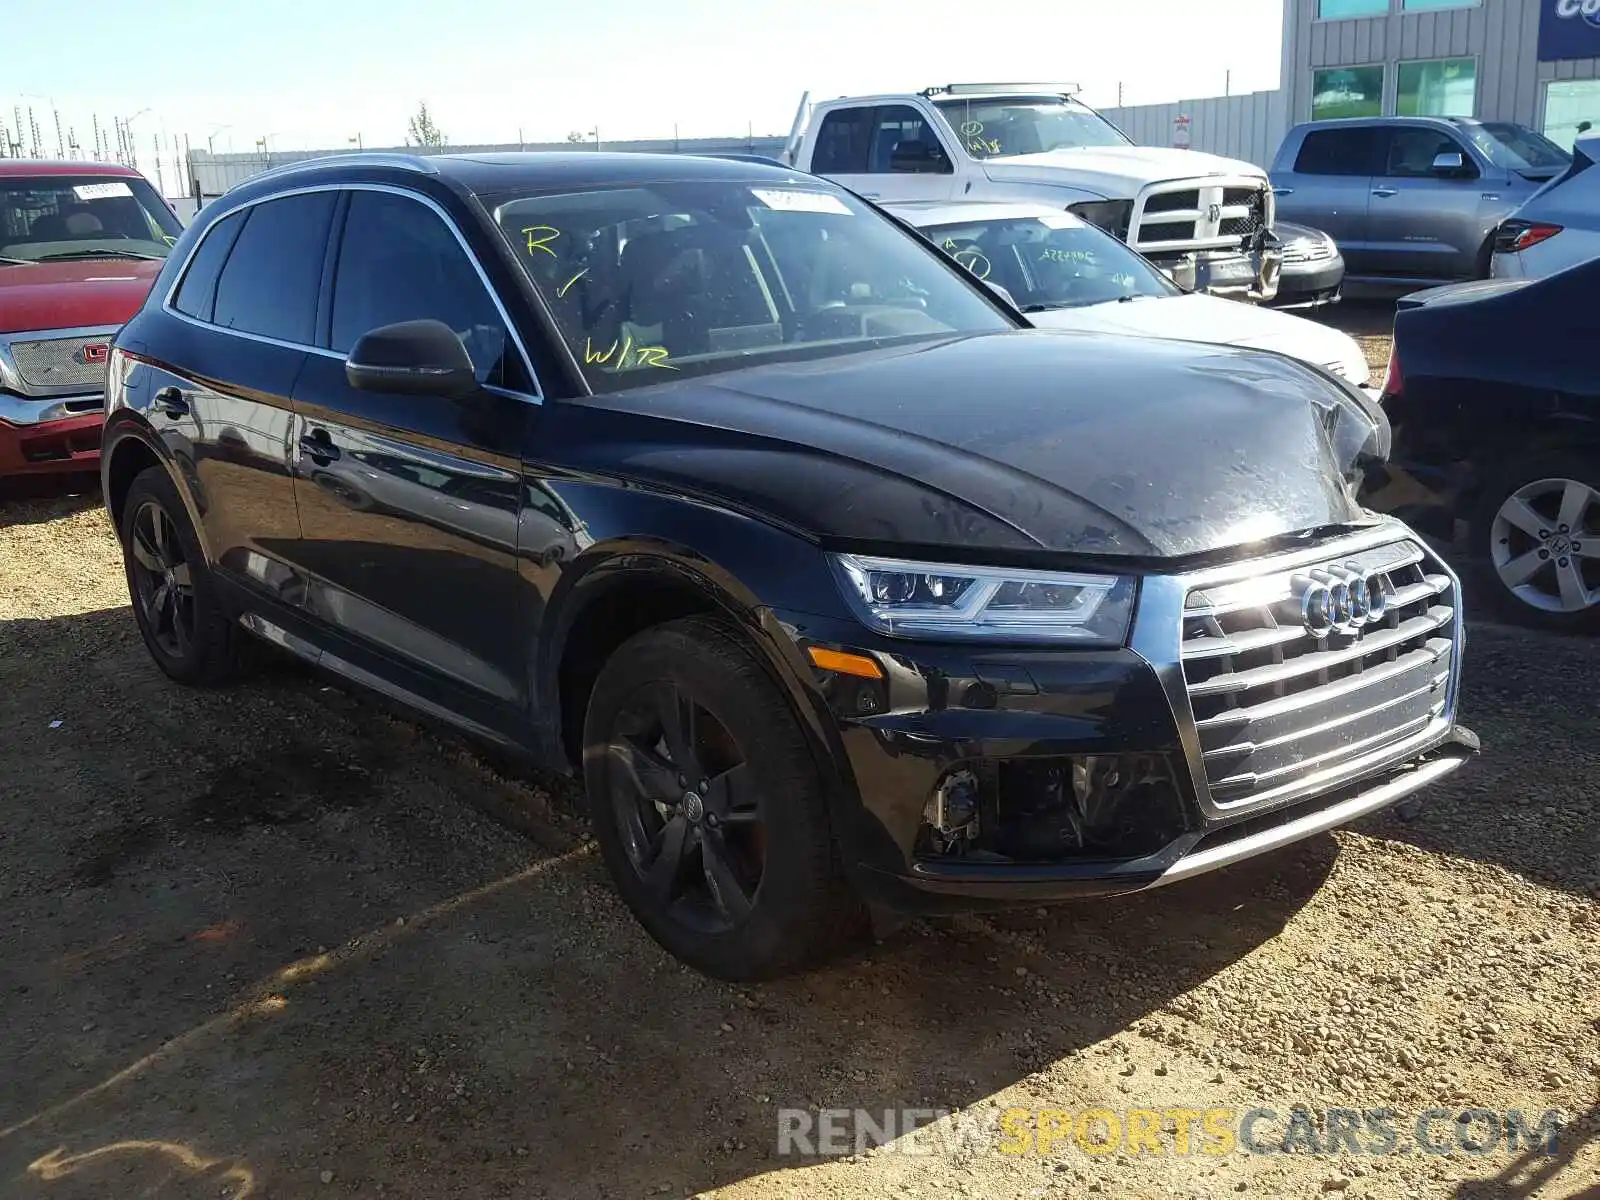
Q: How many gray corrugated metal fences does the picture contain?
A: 1